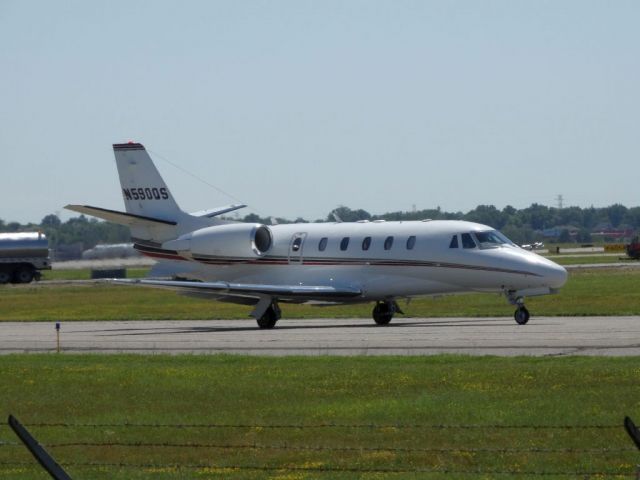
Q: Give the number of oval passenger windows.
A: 6